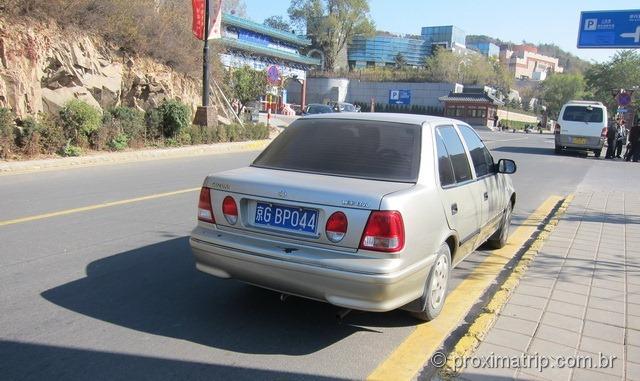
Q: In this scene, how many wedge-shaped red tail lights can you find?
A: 2